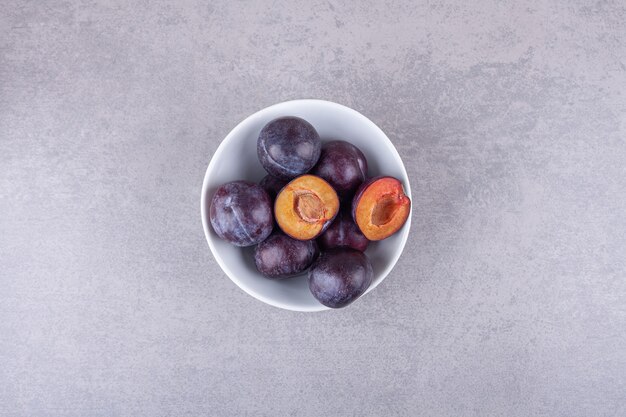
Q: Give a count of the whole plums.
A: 7